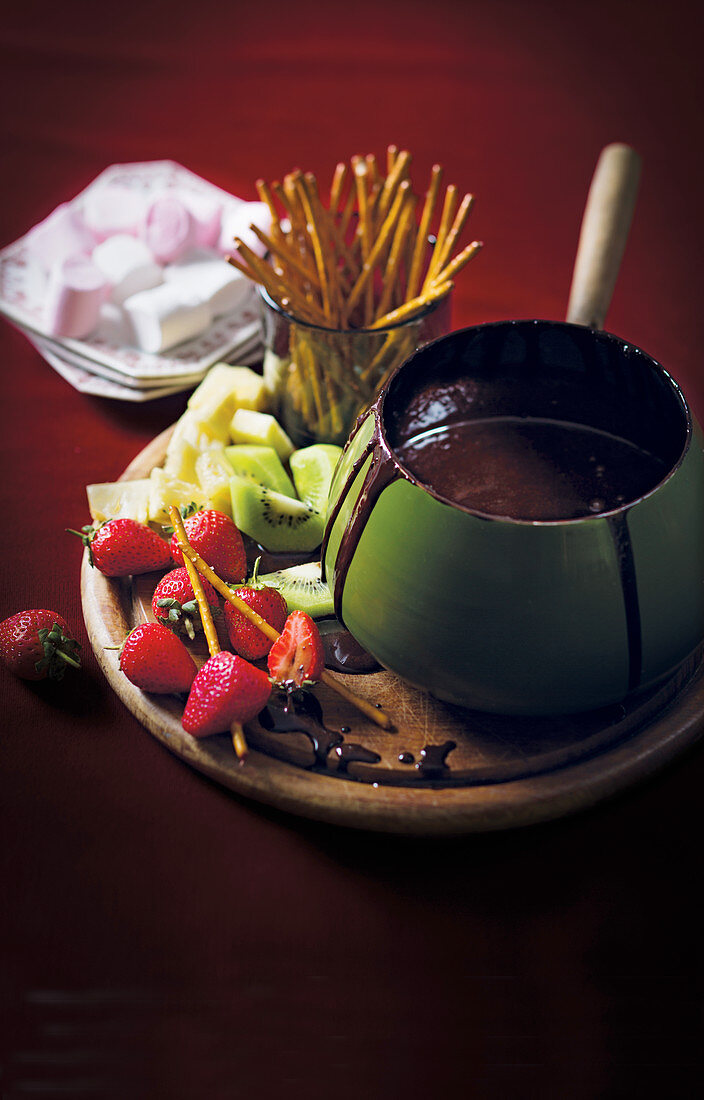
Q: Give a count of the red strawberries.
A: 8